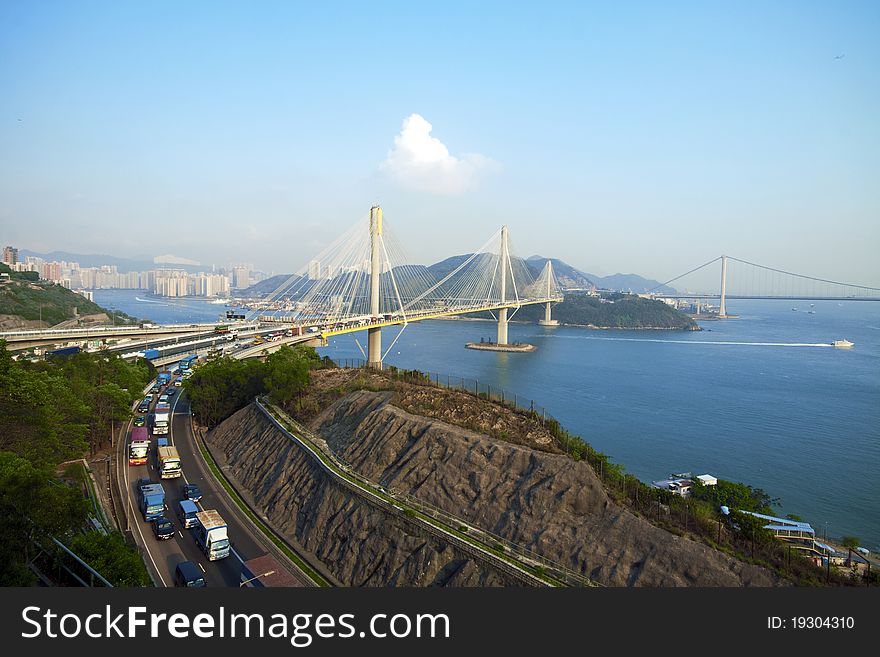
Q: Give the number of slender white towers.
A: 4